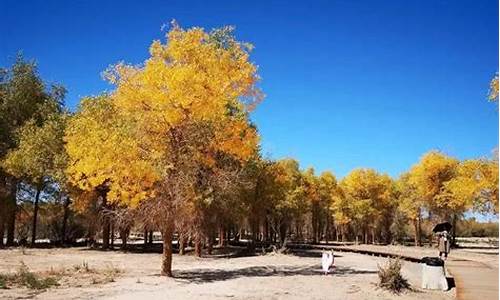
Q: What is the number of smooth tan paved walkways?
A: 1